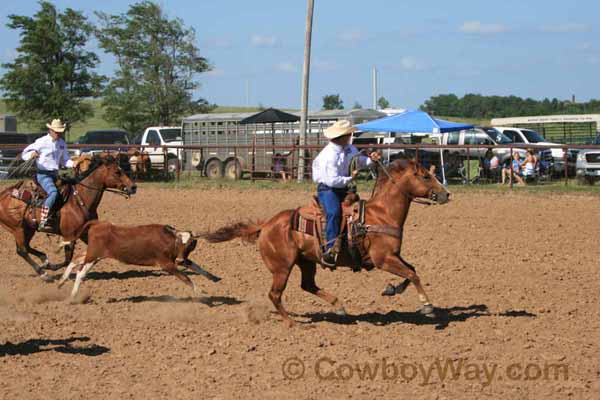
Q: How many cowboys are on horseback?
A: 2